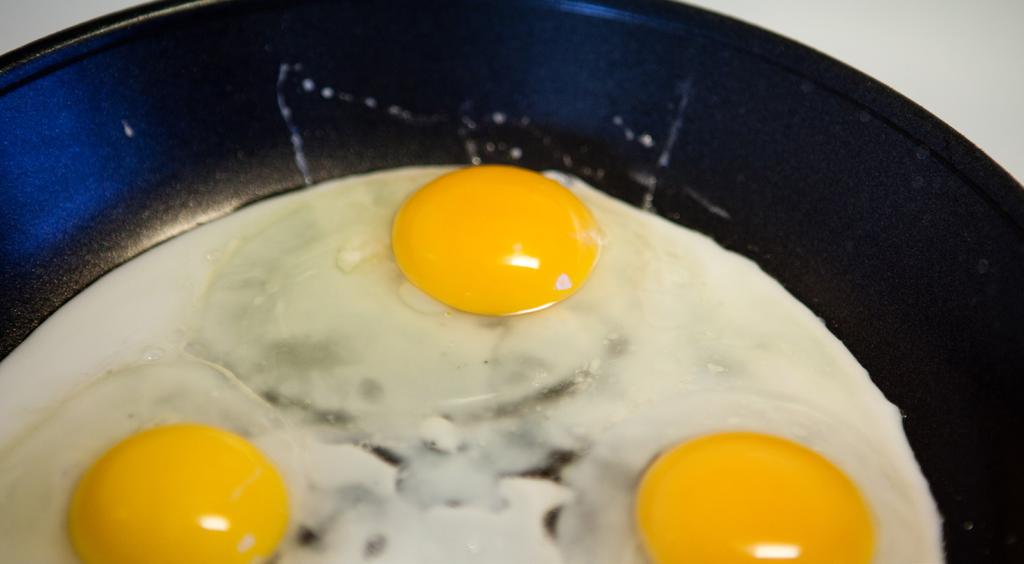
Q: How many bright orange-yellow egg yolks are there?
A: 3